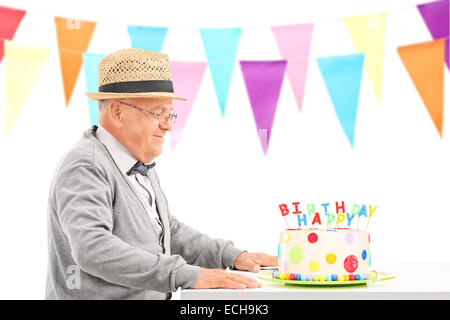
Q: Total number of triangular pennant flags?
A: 13